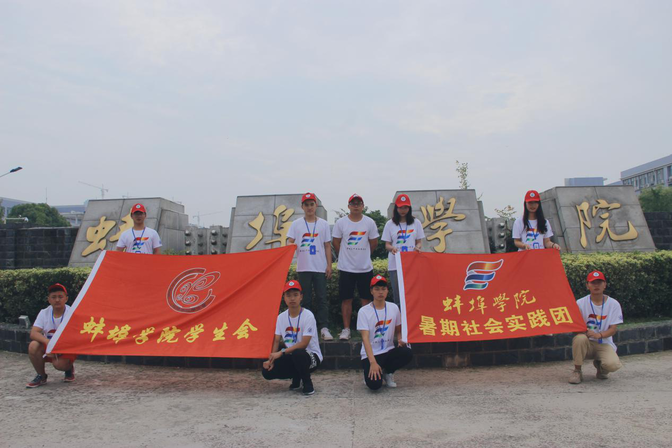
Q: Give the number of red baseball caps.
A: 9